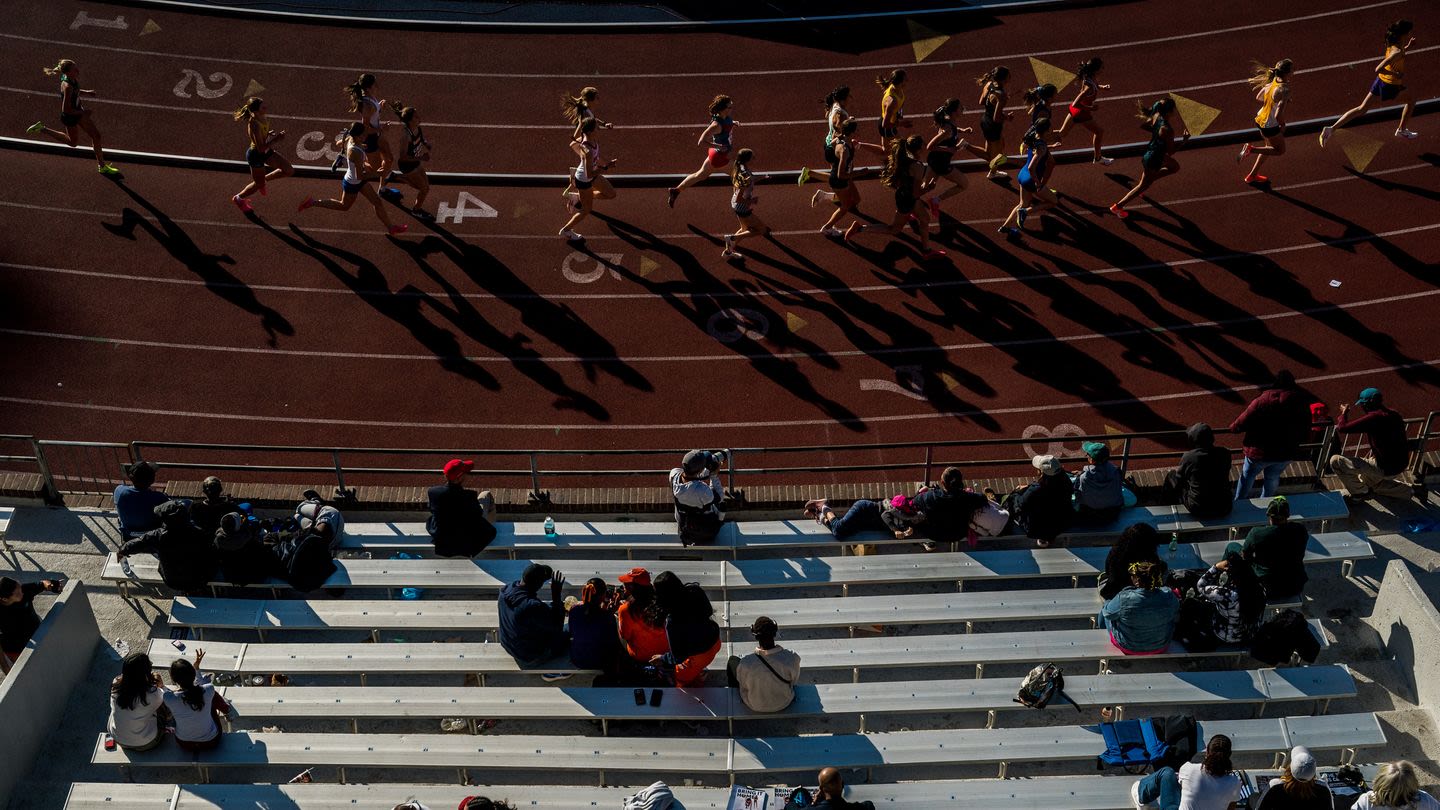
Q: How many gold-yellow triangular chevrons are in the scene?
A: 11